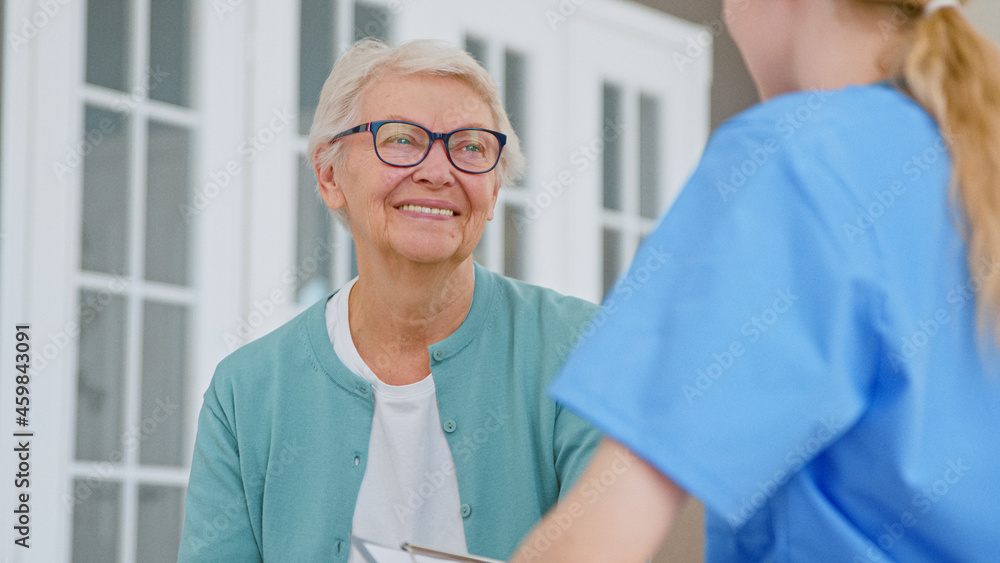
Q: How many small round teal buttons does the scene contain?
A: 3